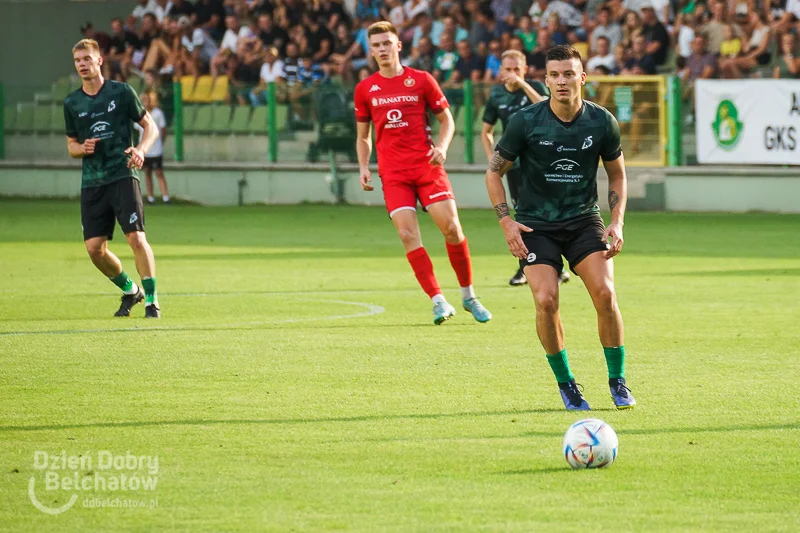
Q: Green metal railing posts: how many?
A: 5